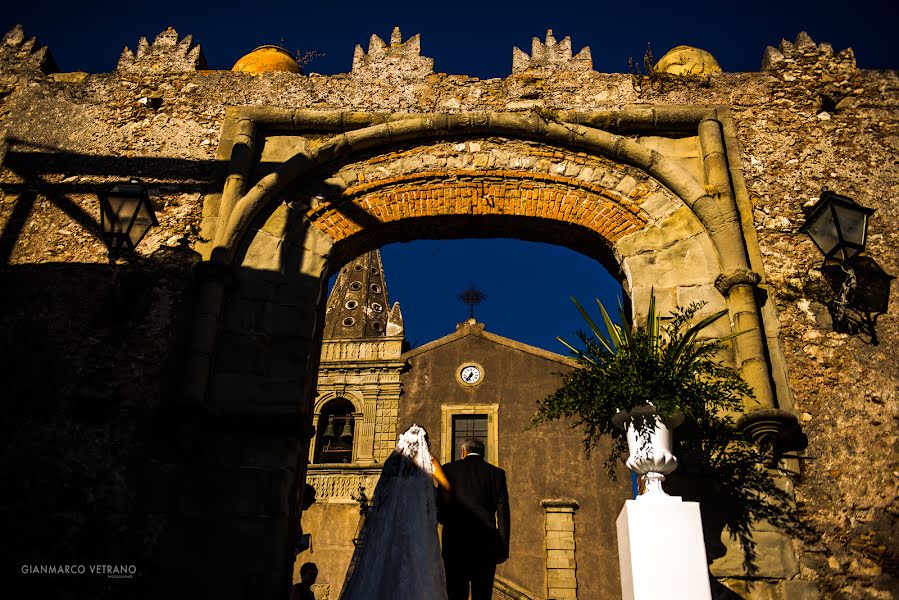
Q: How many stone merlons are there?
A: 5